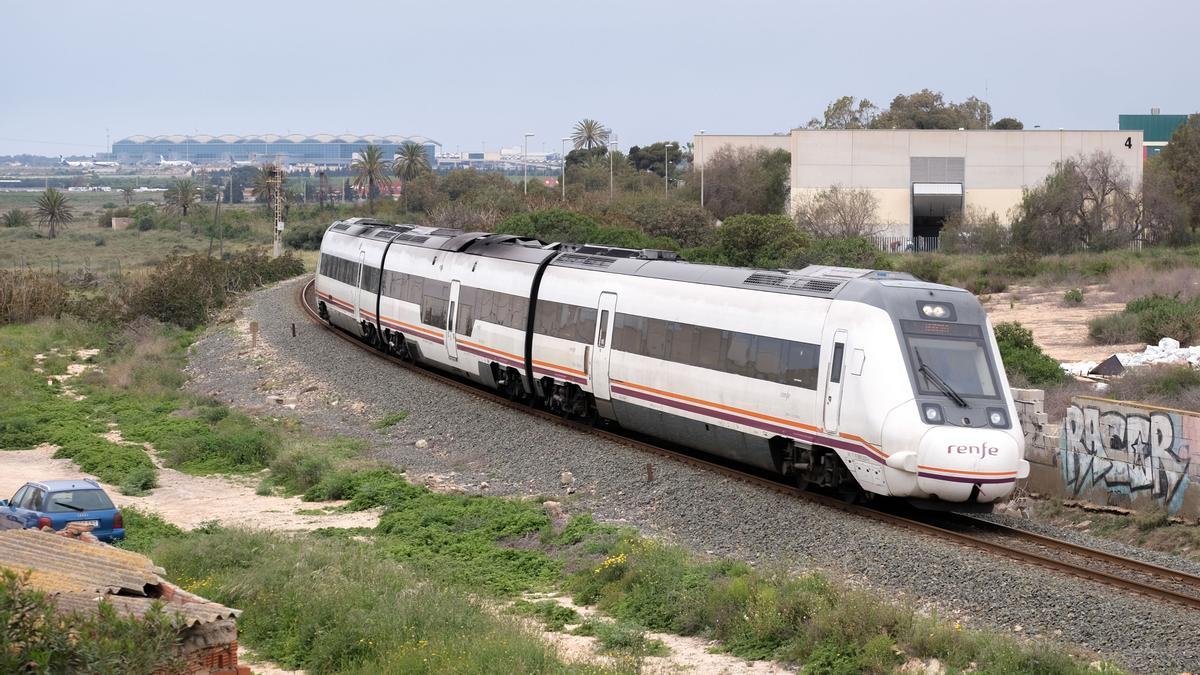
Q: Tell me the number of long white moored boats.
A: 0